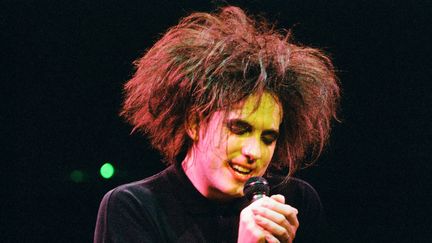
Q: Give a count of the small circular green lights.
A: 2